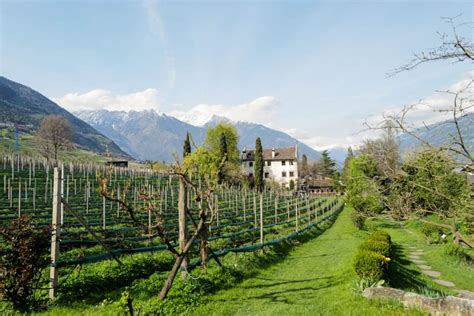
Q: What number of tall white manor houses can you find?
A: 1